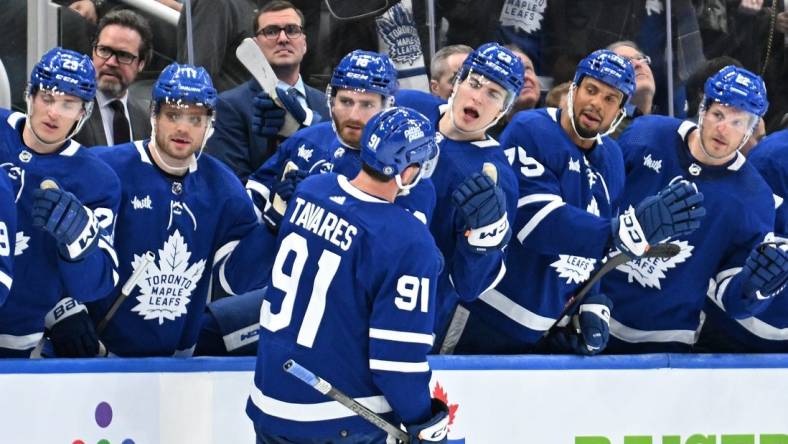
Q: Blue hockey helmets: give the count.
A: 7